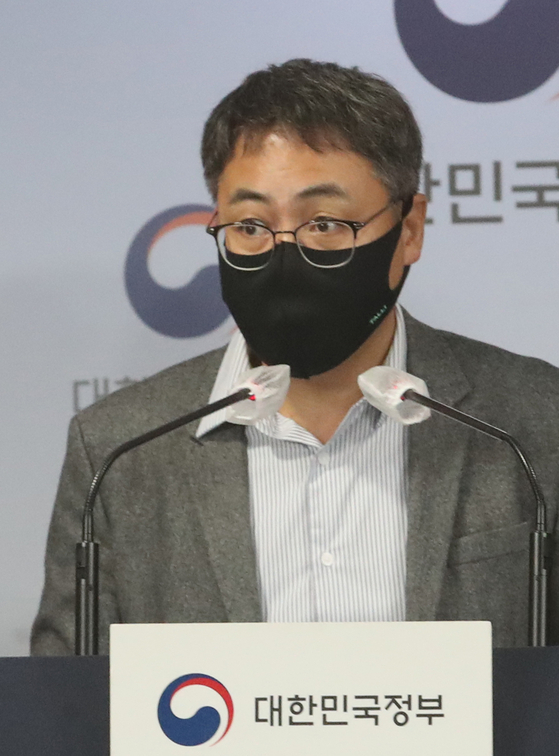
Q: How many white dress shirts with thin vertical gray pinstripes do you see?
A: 1